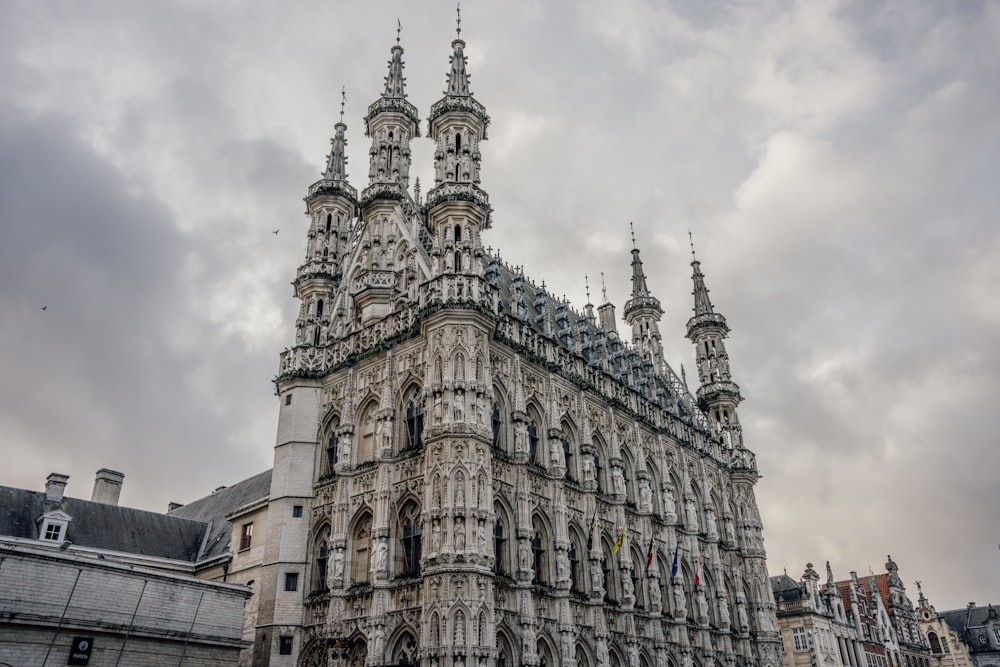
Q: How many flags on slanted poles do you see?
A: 5